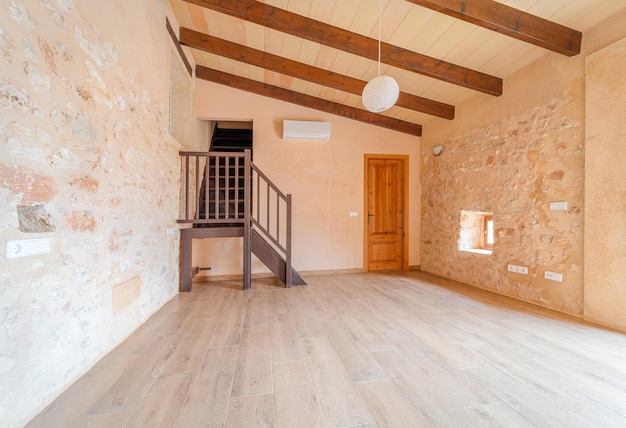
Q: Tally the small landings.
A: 1